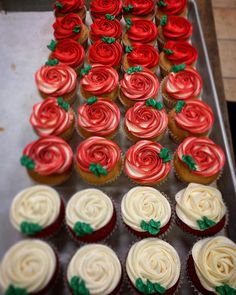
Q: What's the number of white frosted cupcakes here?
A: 8